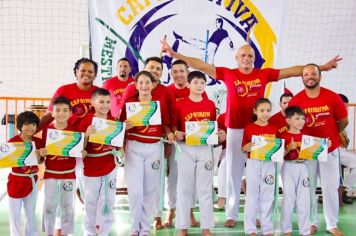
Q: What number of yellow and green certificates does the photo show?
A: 7